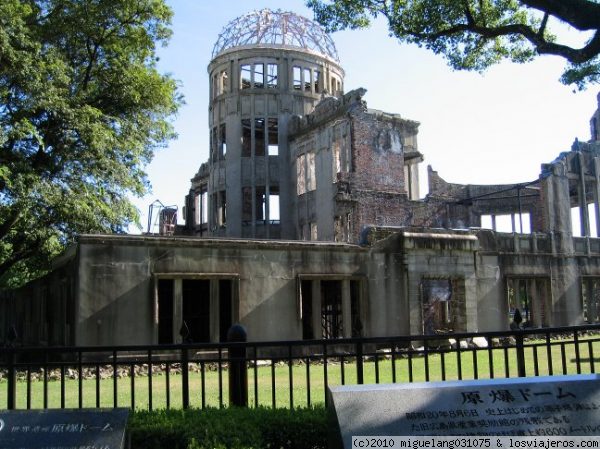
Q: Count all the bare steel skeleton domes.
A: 1